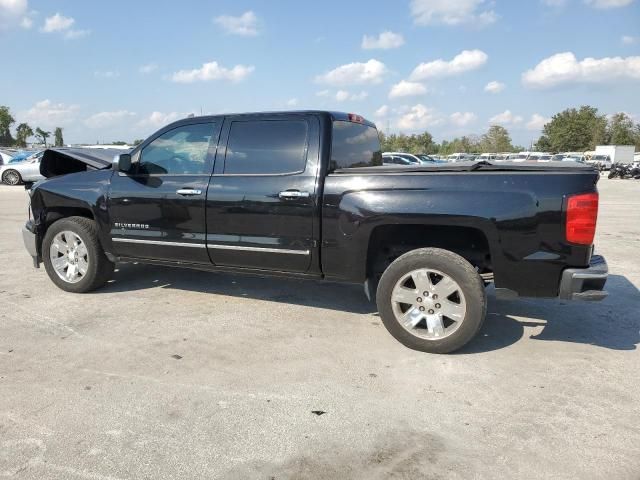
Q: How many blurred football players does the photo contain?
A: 0